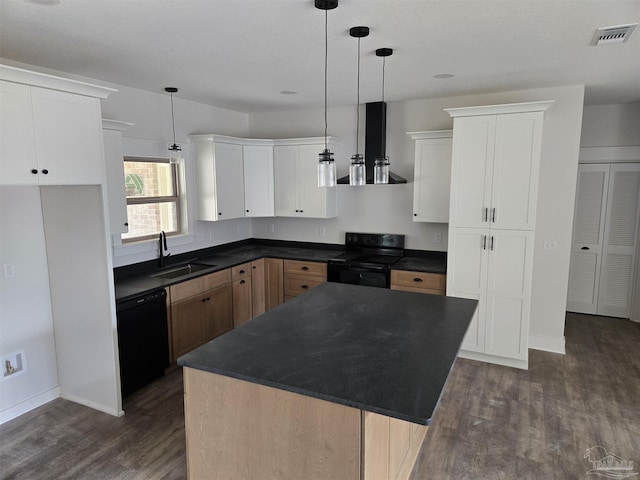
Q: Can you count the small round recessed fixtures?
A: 3